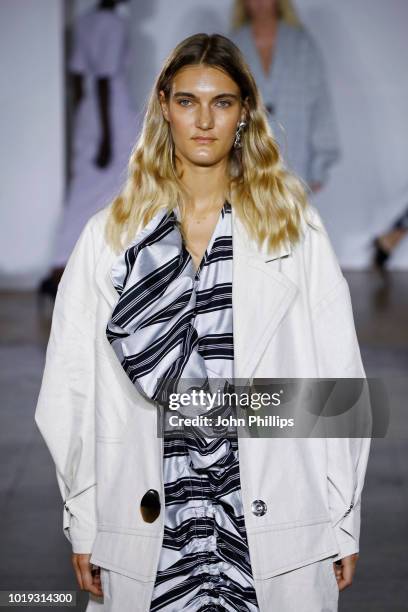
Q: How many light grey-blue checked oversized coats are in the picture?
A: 1